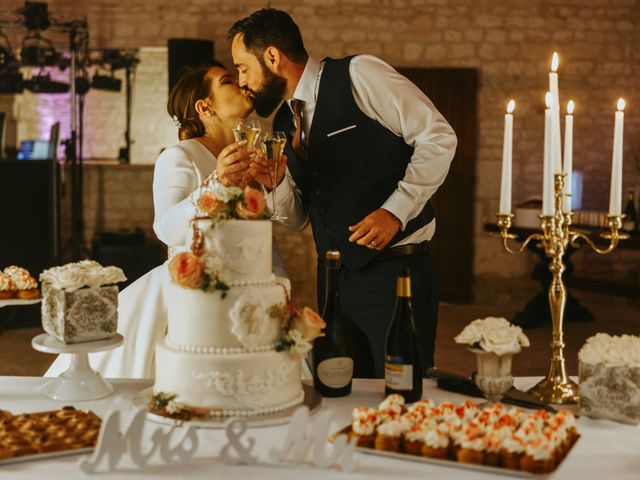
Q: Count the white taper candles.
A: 5